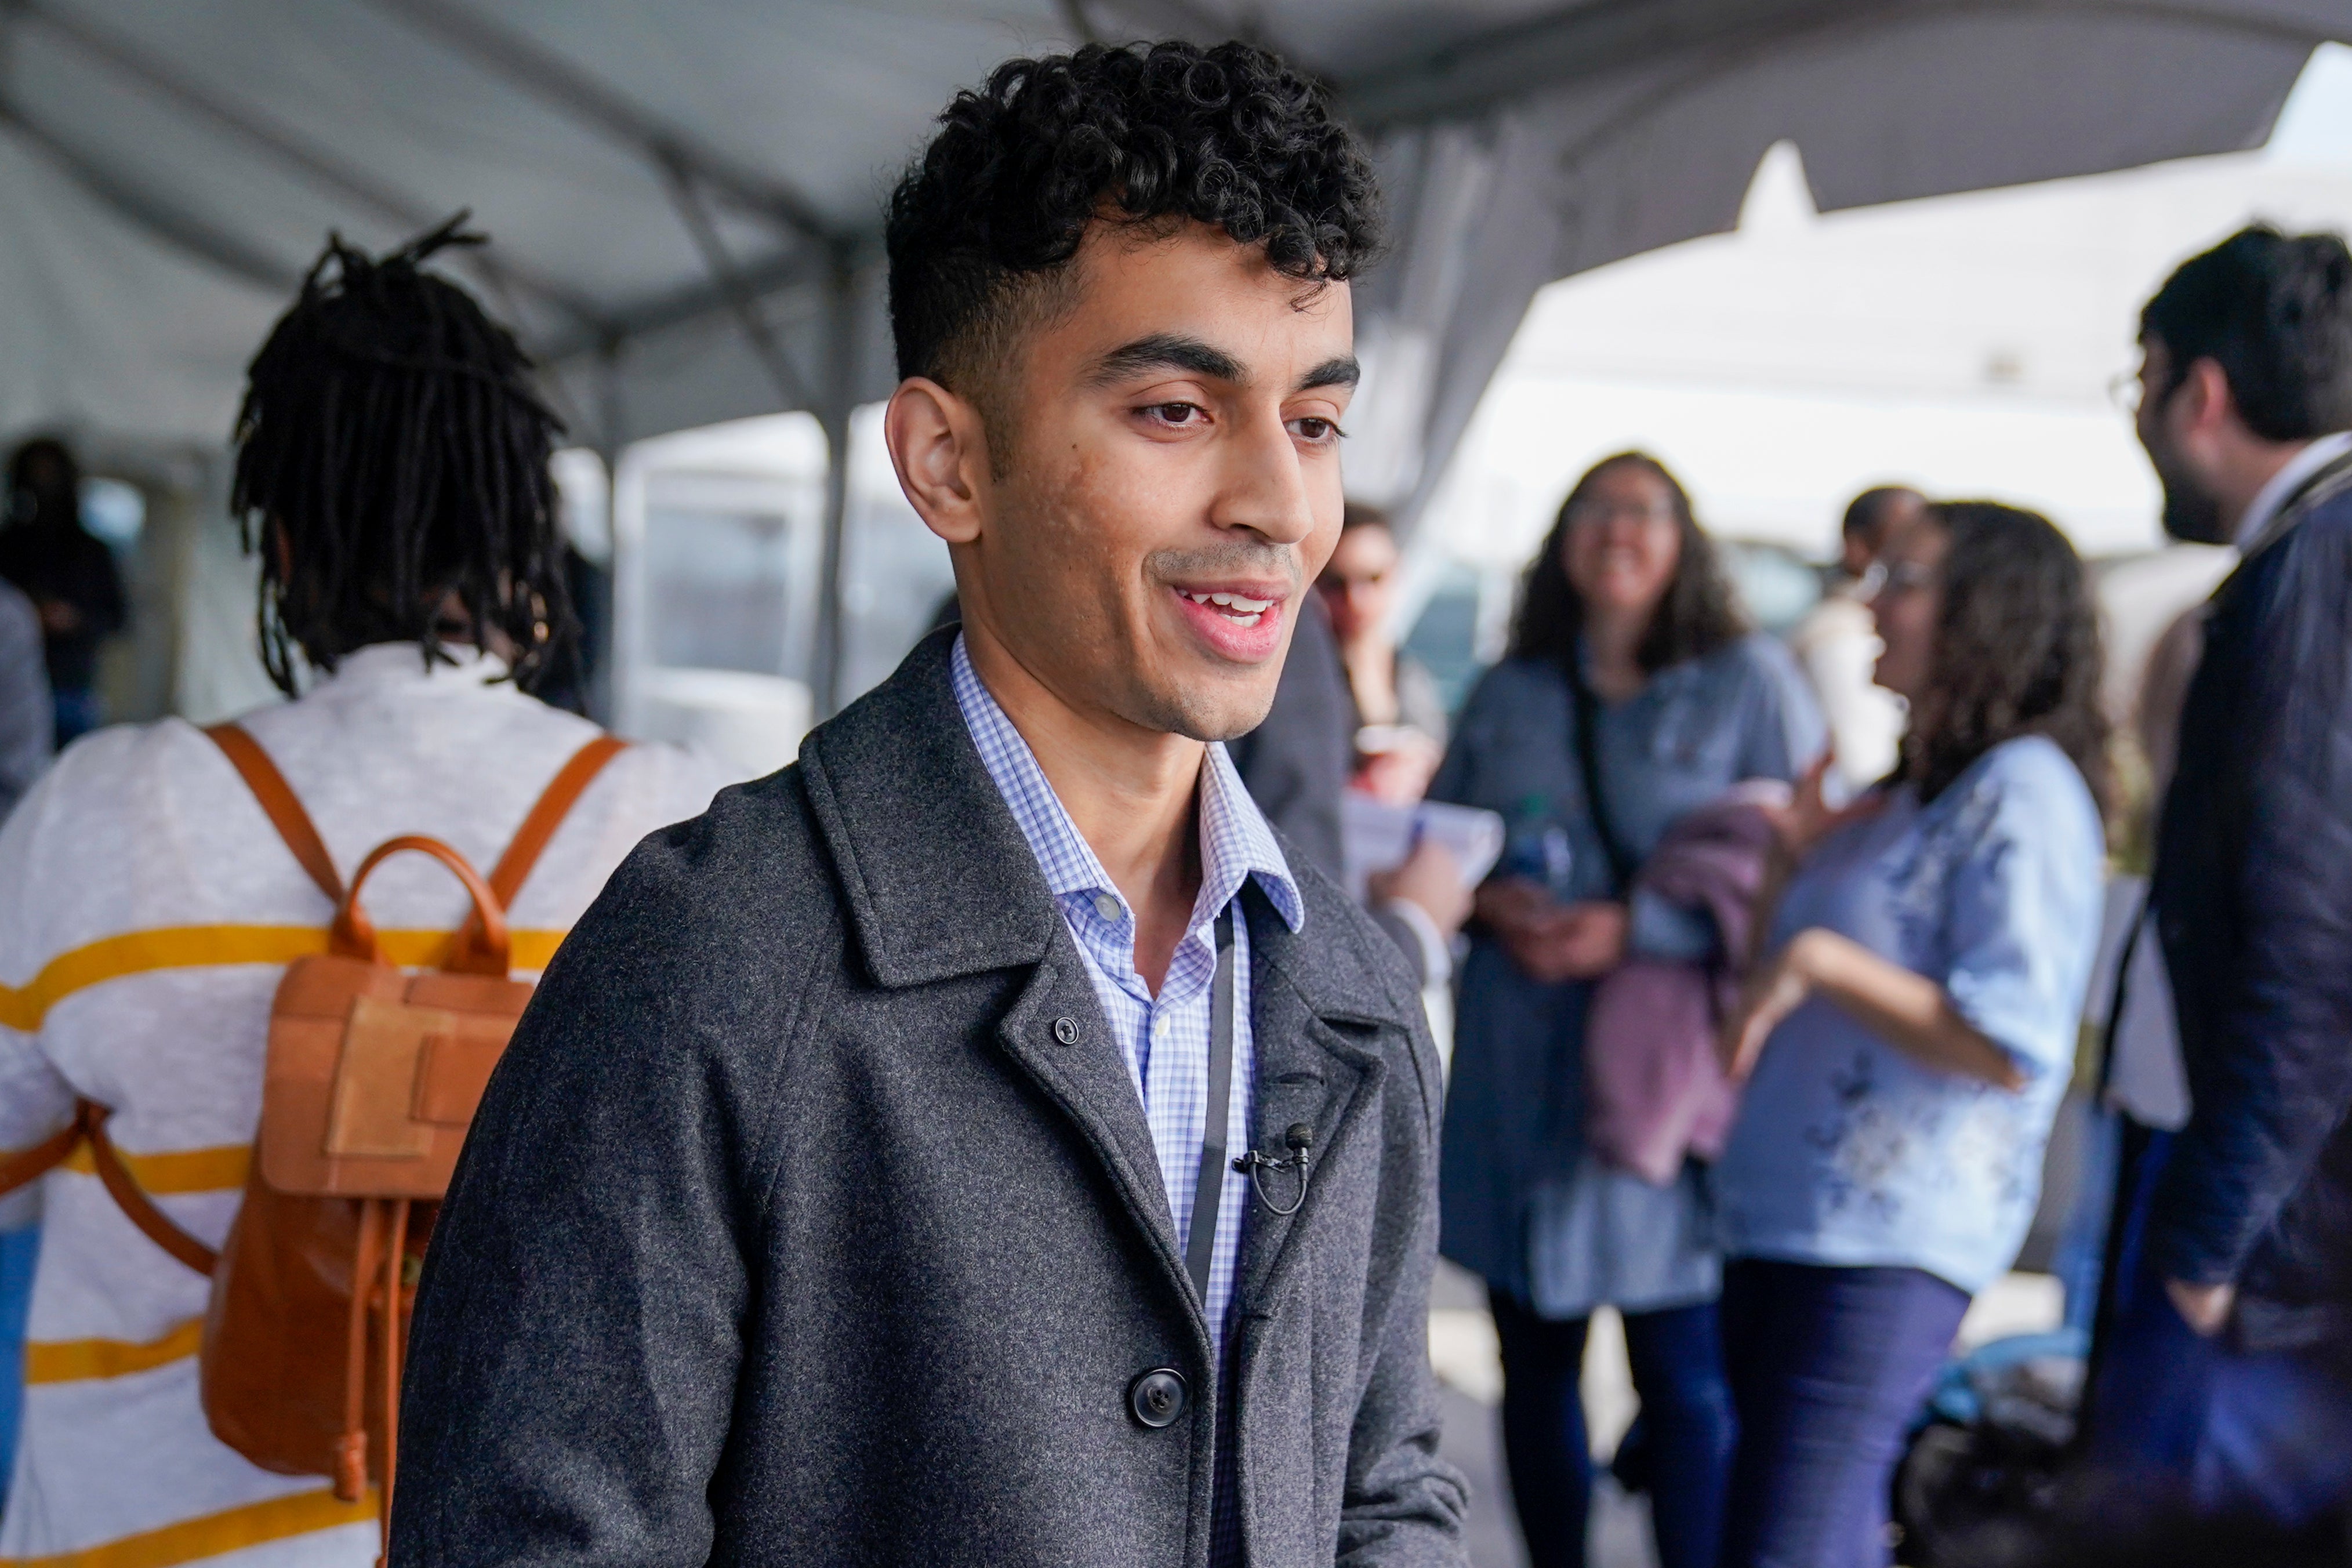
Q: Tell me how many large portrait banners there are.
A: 0